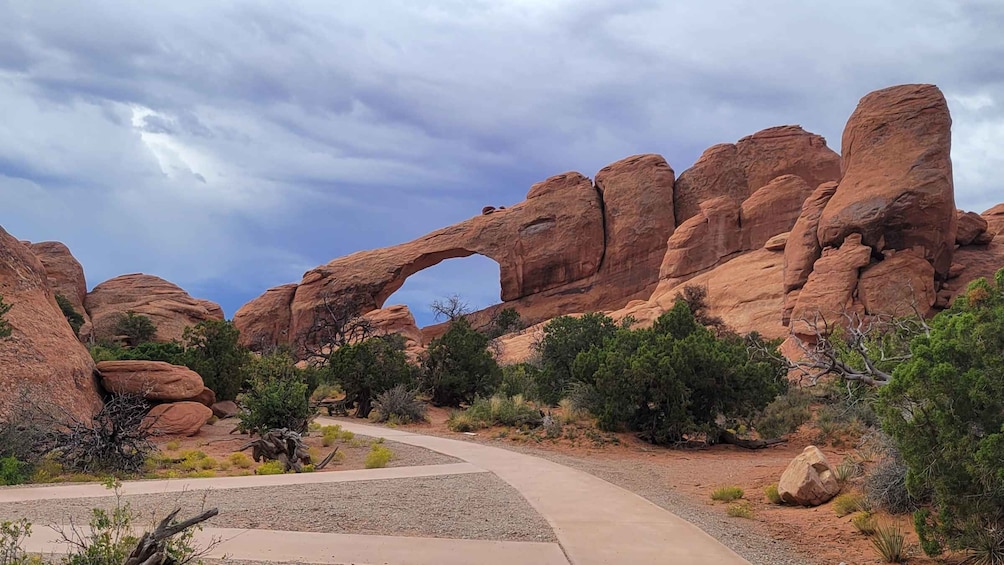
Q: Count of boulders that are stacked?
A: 2